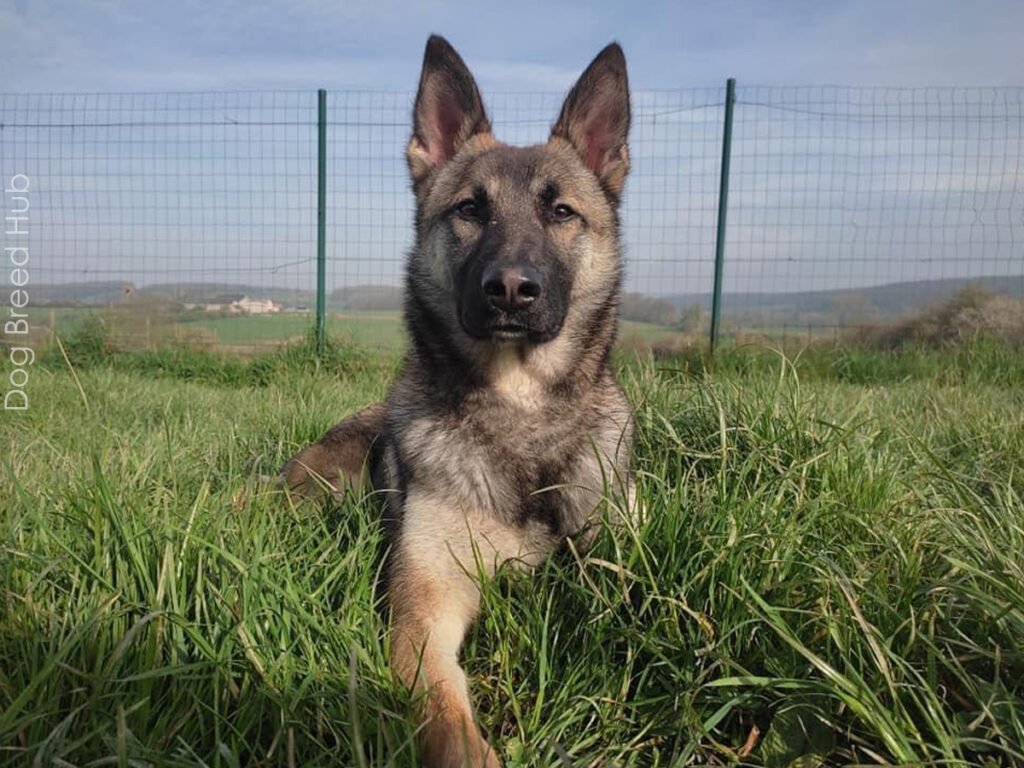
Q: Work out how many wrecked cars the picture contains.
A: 0